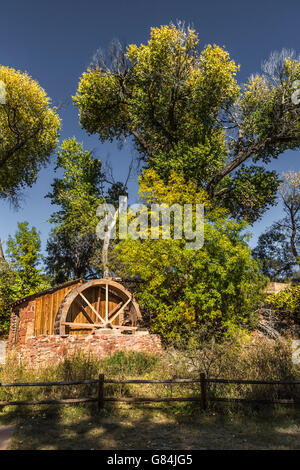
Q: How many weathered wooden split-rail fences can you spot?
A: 1